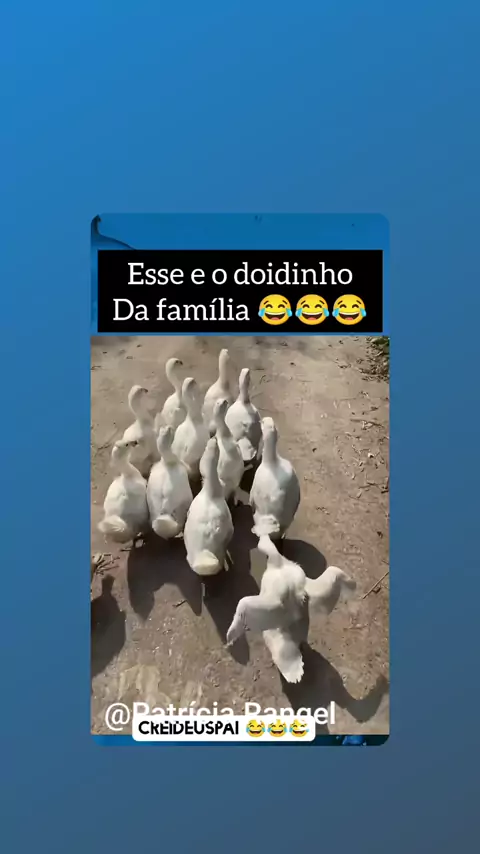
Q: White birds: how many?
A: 11